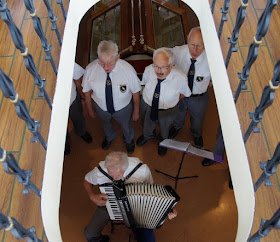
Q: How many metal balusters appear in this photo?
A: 14